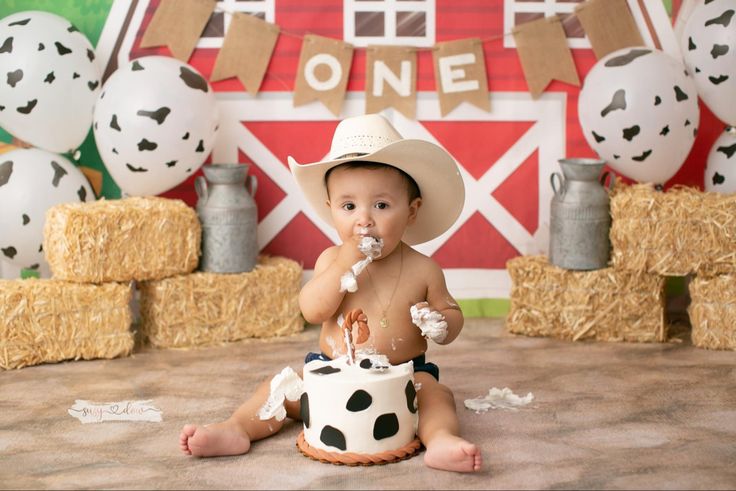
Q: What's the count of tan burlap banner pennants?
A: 7